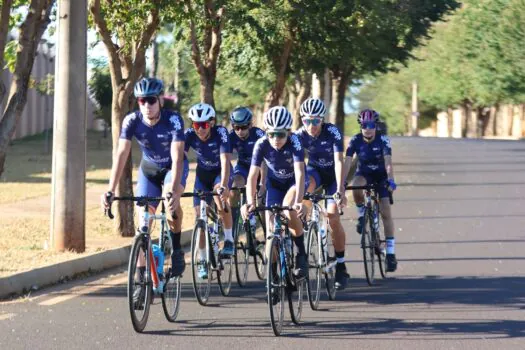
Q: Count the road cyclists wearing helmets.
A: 6